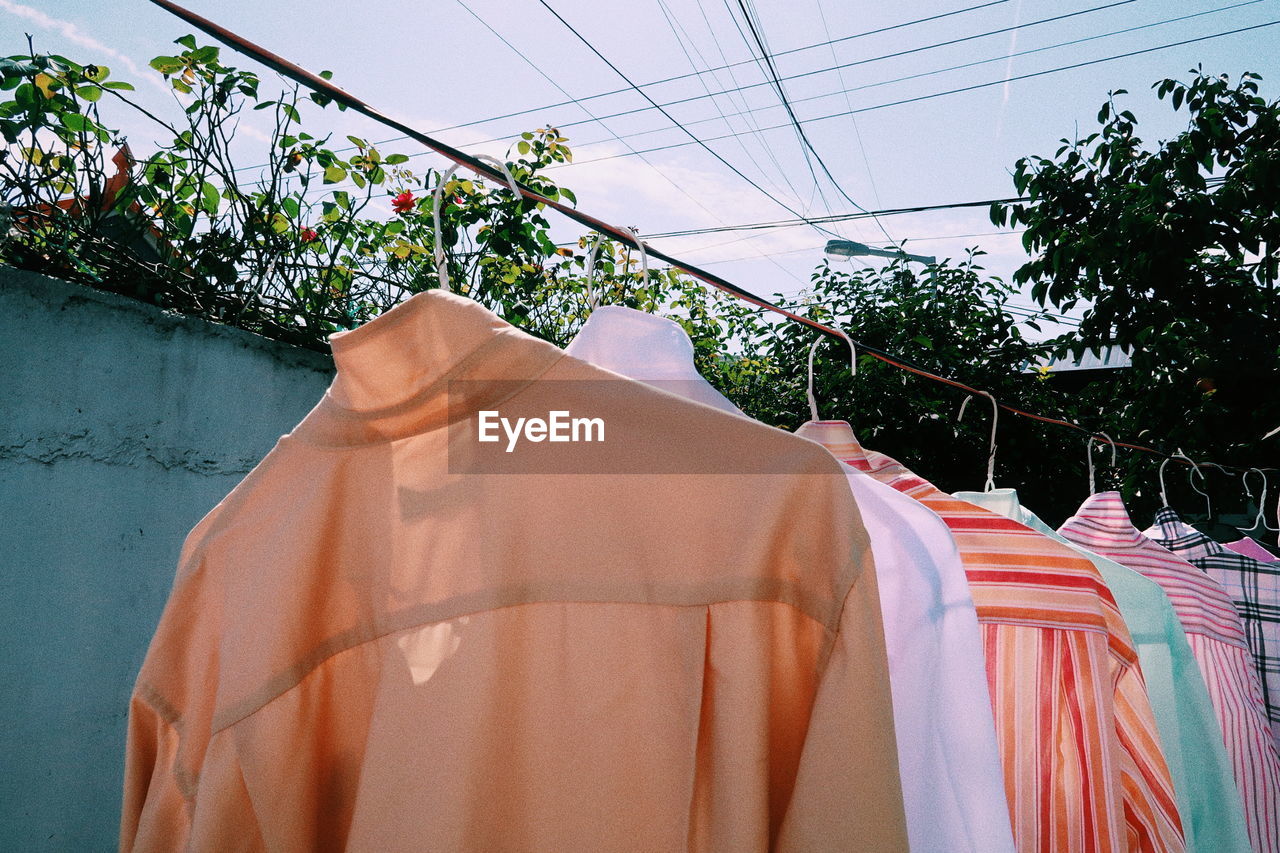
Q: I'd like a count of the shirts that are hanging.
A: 7